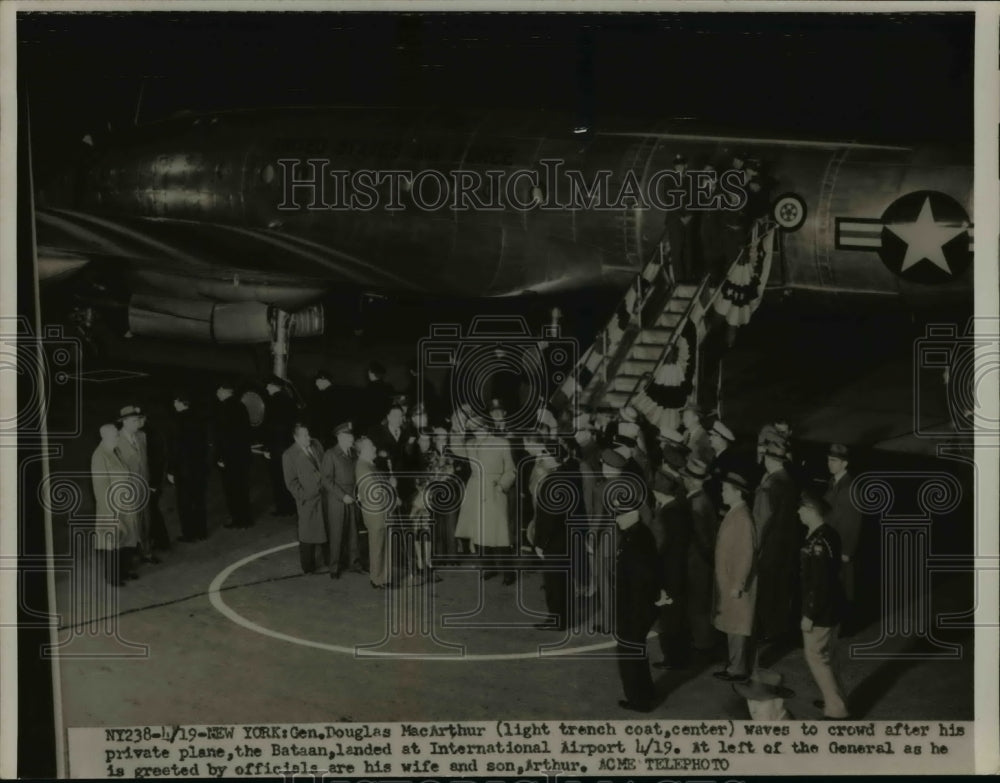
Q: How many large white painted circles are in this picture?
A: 1